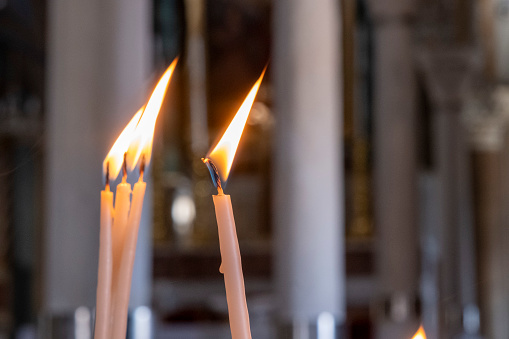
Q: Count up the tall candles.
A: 4